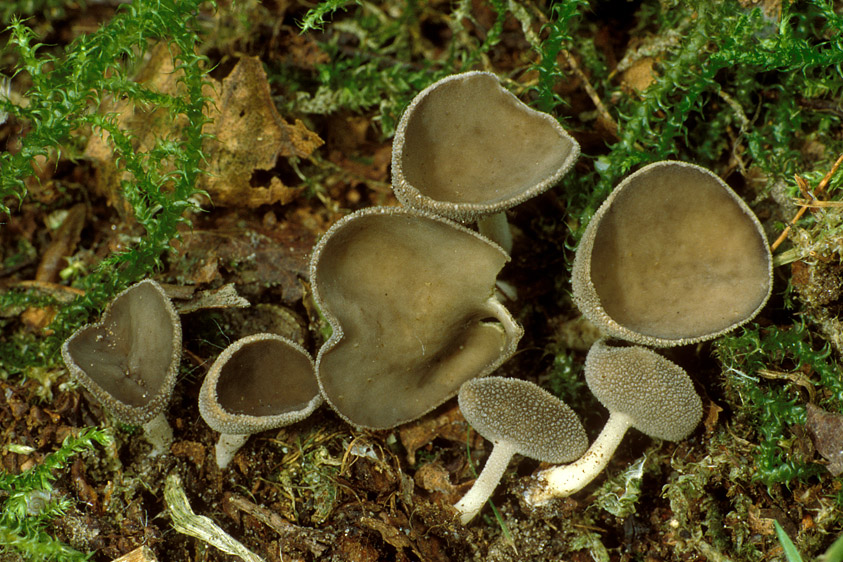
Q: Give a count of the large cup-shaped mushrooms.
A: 3